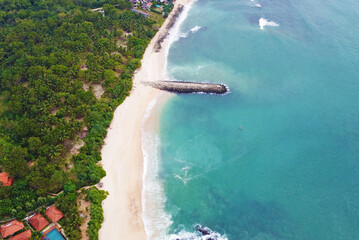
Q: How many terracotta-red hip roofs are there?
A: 5